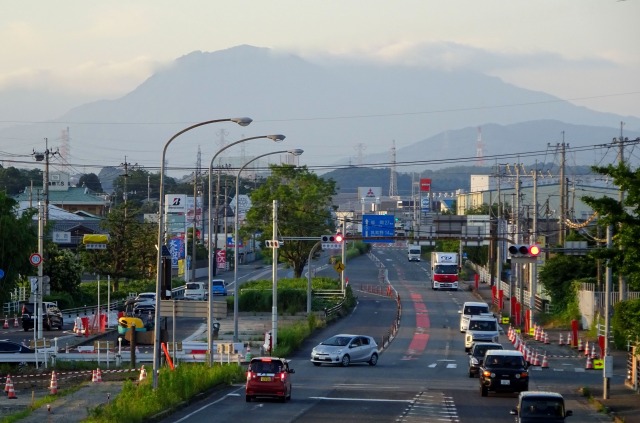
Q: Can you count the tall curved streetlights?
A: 3